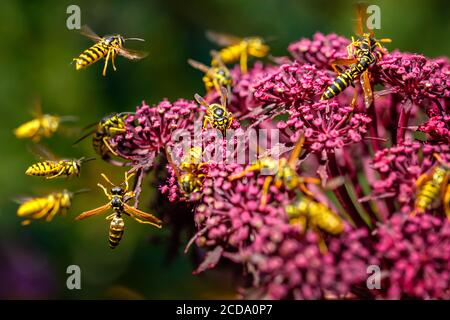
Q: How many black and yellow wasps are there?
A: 14